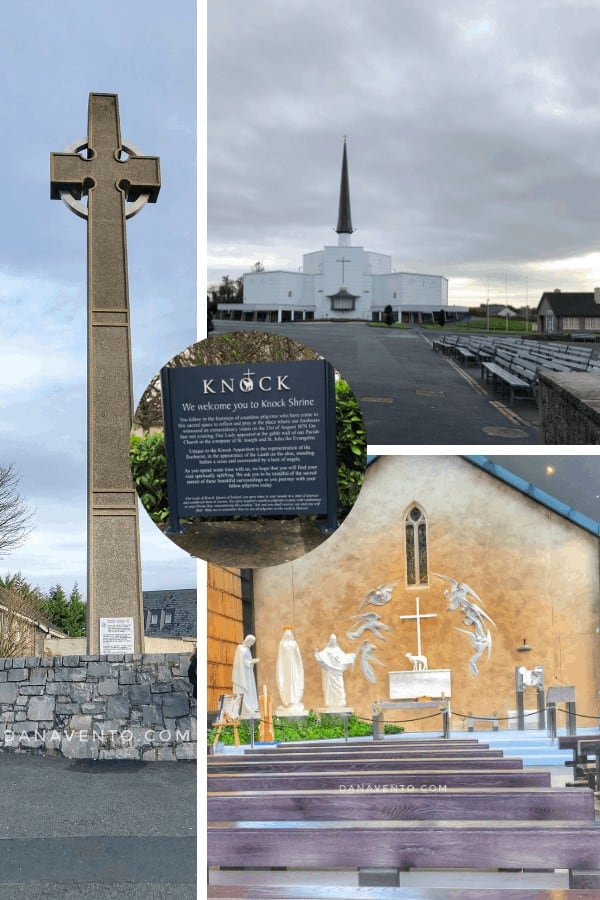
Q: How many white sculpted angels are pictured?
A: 6